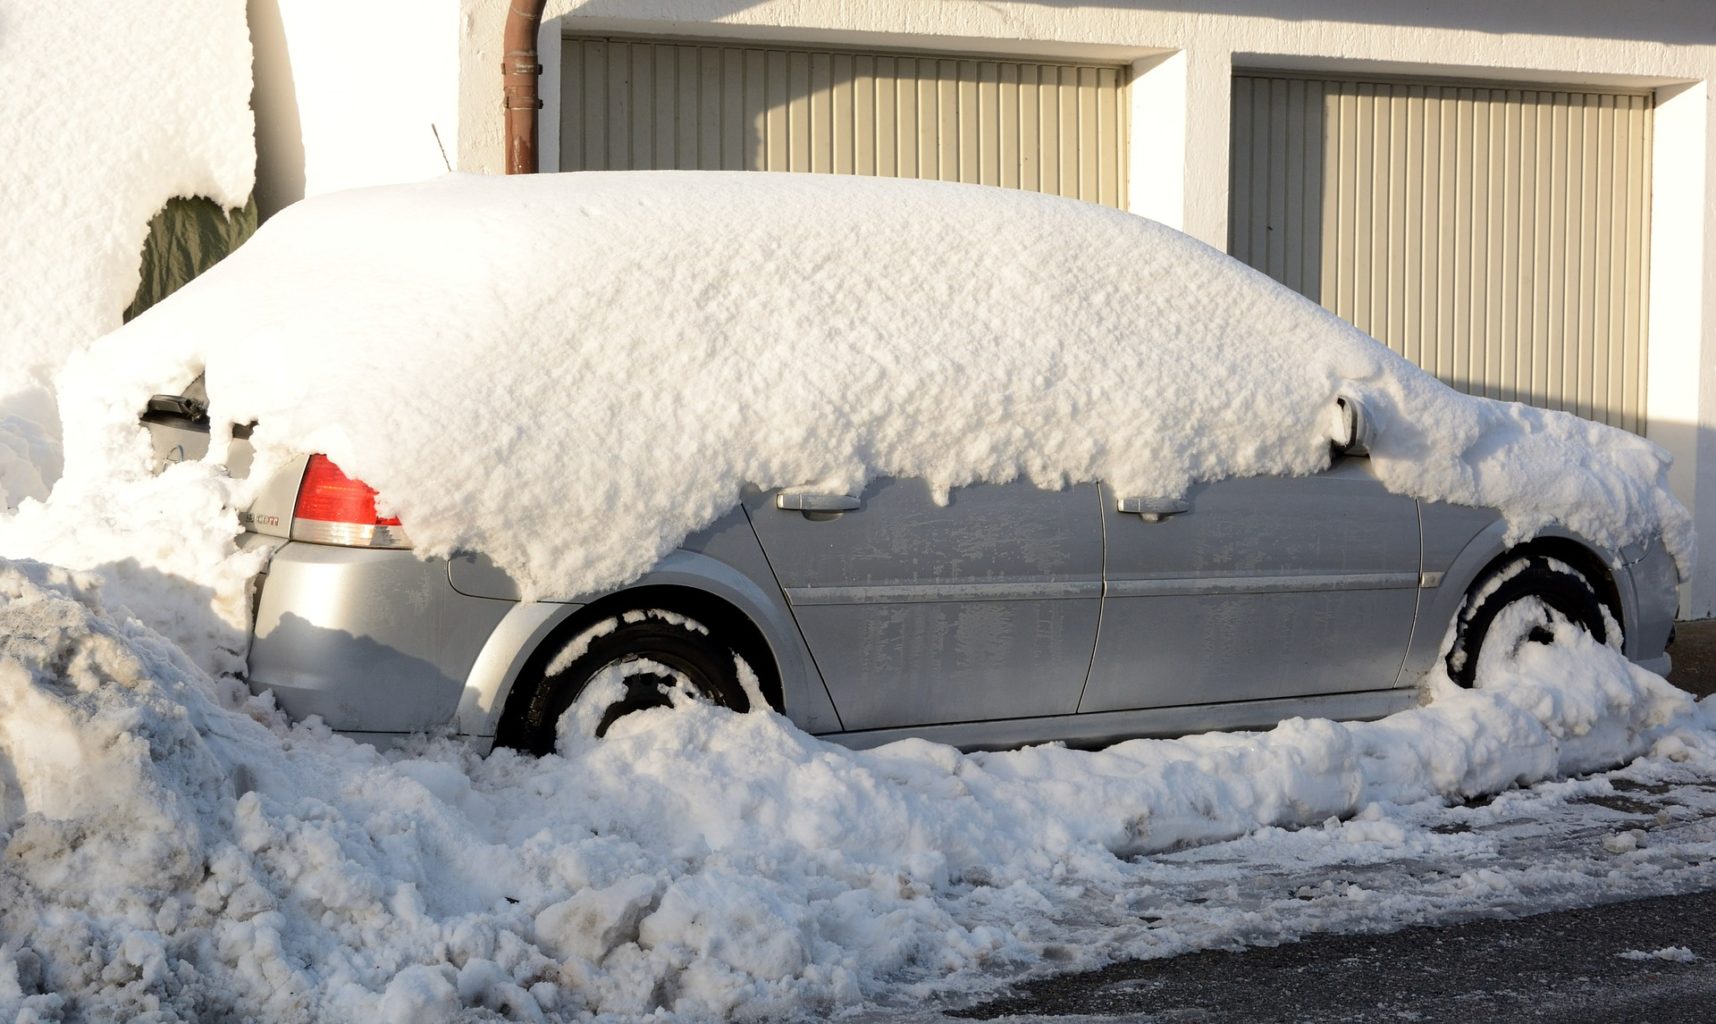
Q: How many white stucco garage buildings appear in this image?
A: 1